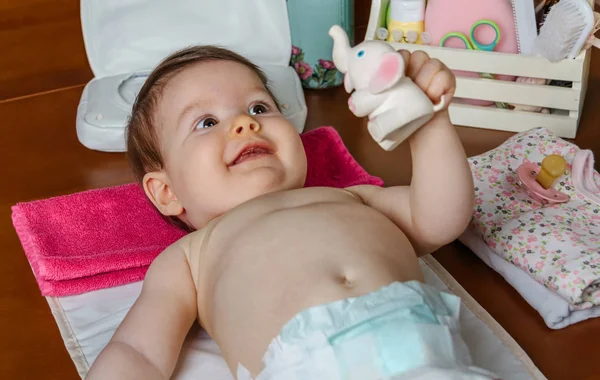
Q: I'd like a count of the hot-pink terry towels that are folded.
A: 1